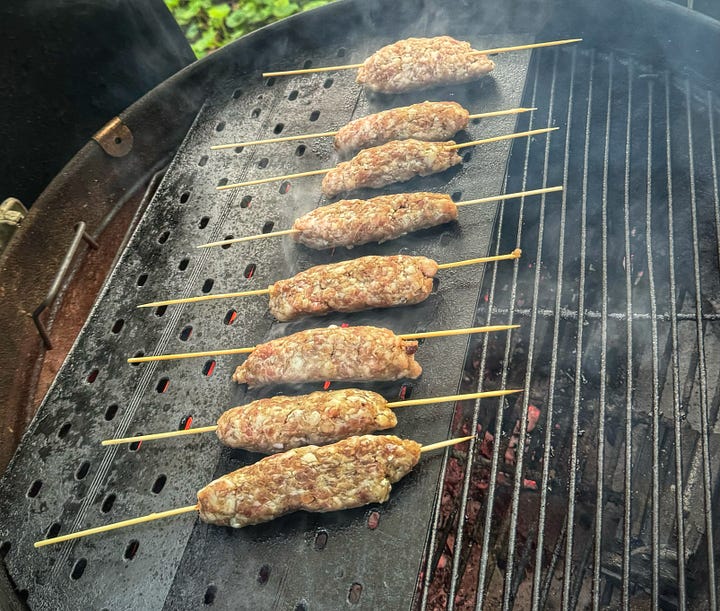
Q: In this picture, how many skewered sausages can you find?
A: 8